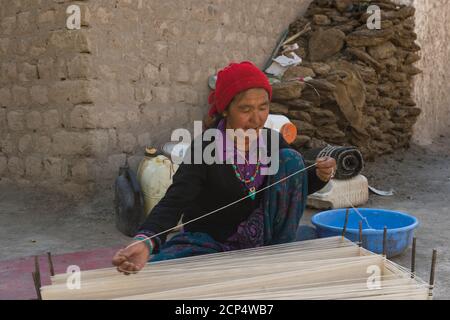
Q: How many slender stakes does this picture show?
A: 8